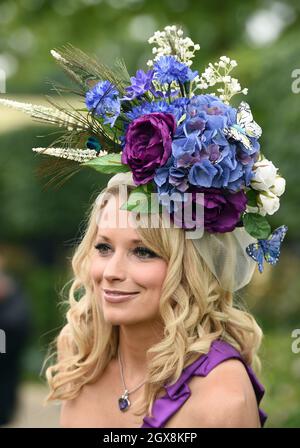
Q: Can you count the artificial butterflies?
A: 2